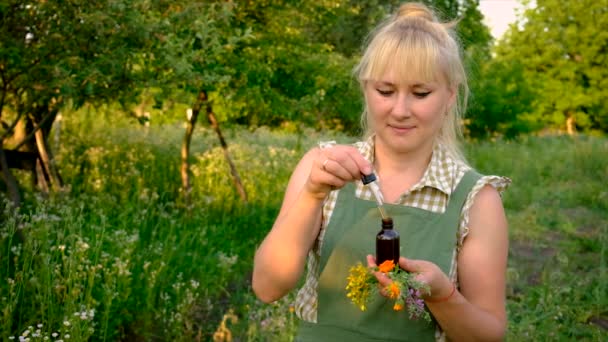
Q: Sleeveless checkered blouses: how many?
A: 1